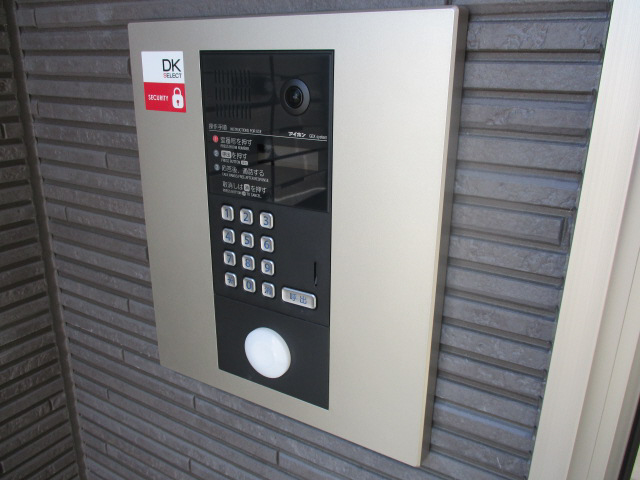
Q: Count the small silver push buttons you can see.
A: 12